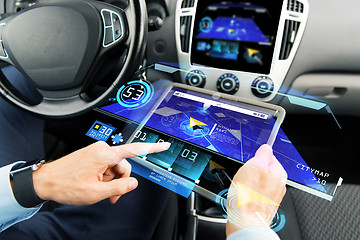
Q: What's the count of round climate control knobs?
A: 3